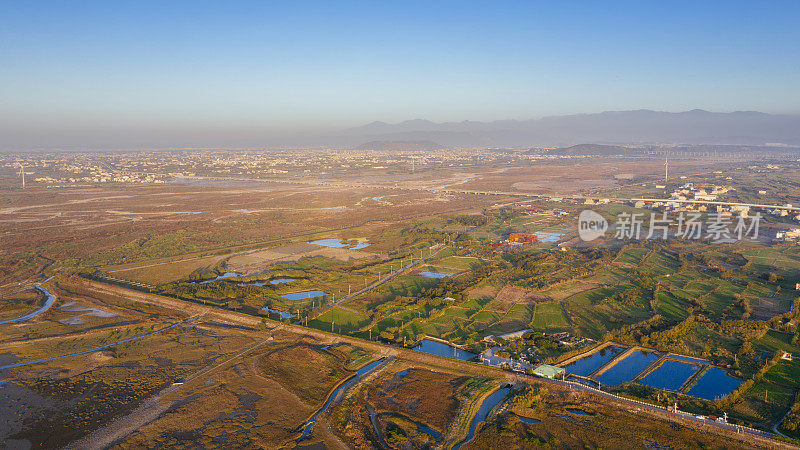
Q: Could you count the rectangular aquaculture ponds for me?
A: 4